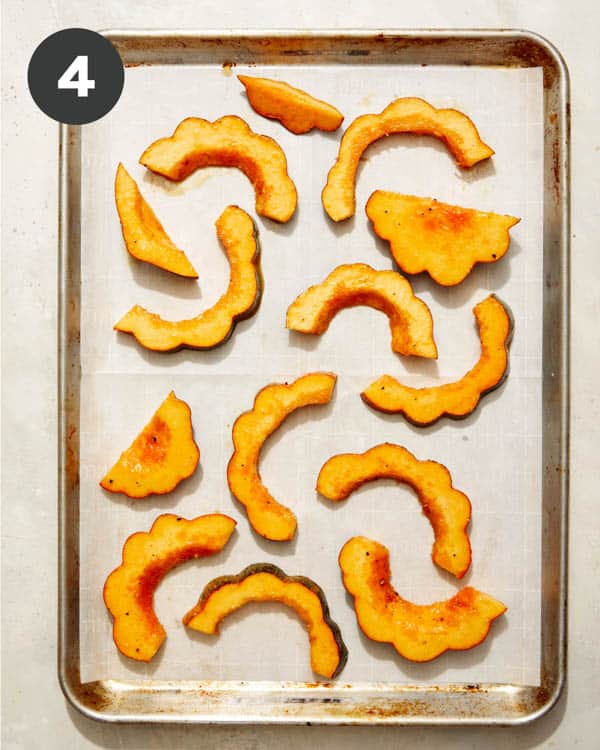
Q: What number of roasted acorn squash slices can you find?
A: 14